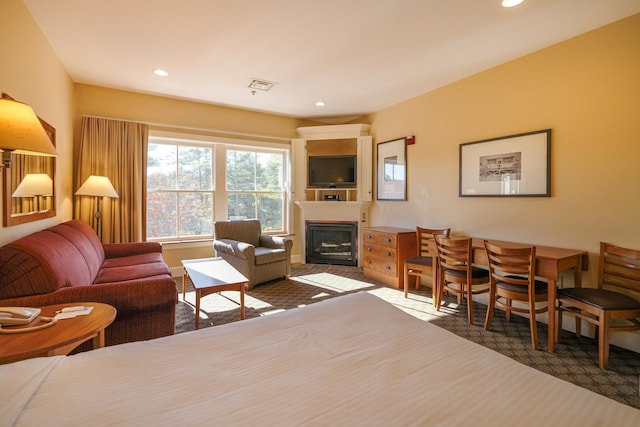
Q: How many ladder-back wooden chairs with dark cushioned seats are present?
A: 4